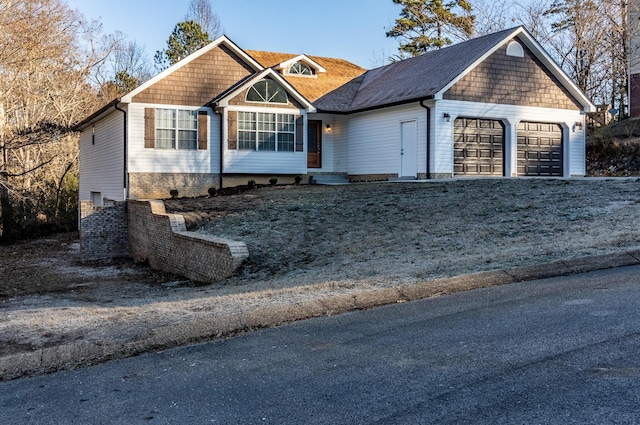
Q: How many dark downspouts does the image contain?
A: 3